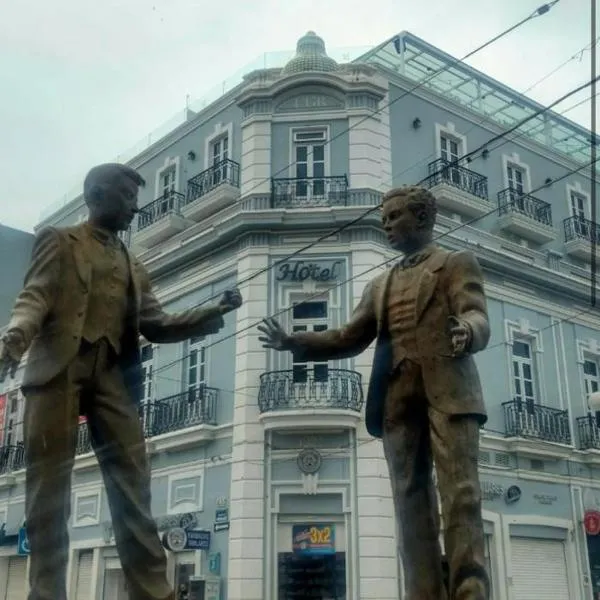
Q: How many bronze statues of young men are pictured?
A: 2